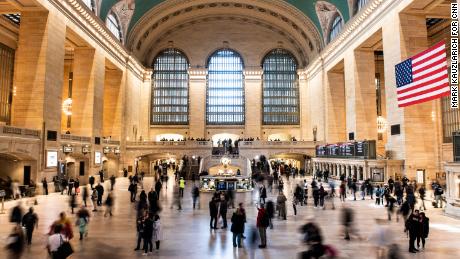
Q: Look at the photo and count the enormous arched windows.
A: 3